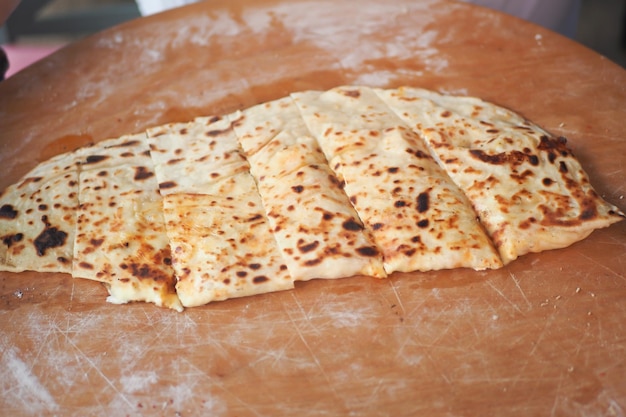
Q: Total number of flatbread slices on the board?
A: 6